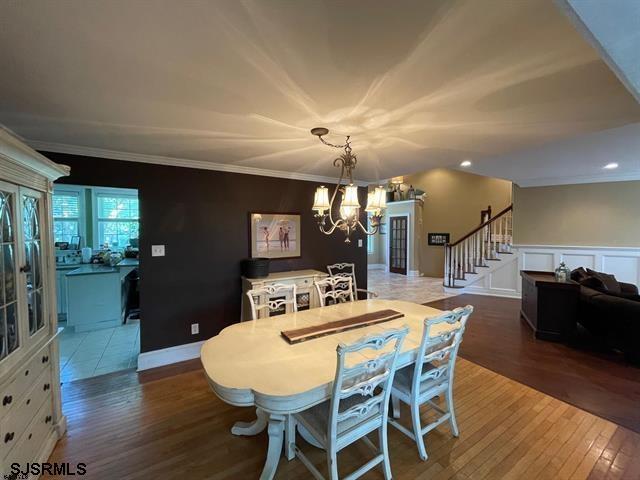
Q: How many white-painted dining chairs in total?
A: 5